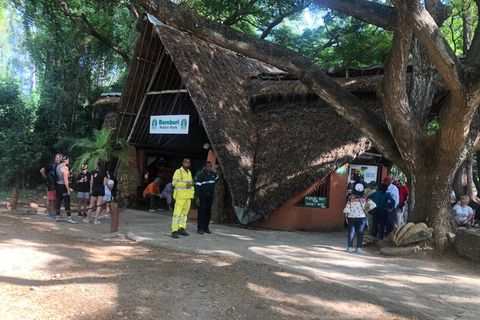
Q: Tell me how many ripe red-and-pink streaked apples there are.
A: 0